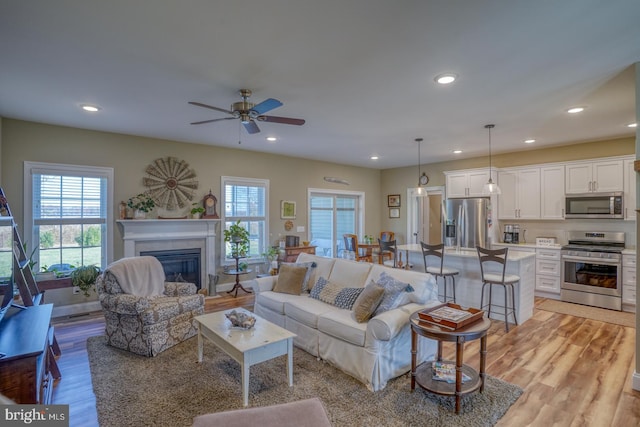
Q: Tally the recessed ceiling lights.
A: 8